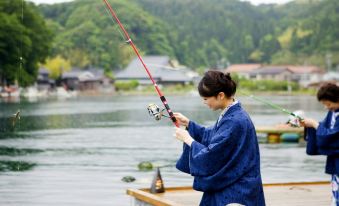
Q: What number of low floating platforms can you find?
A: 2